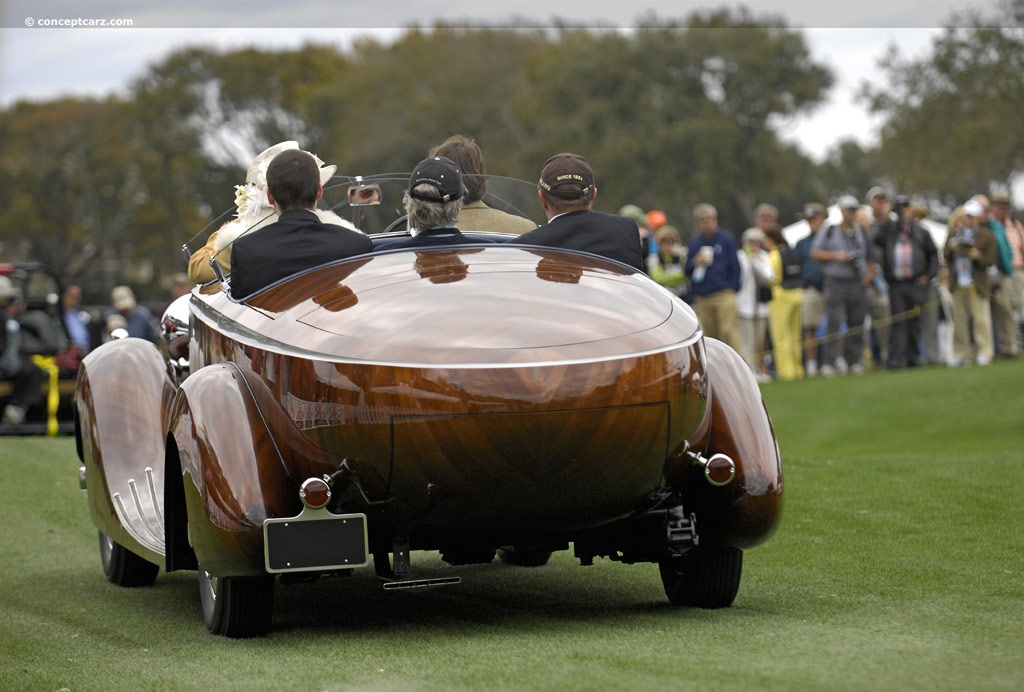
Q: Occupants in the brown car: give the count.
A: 5